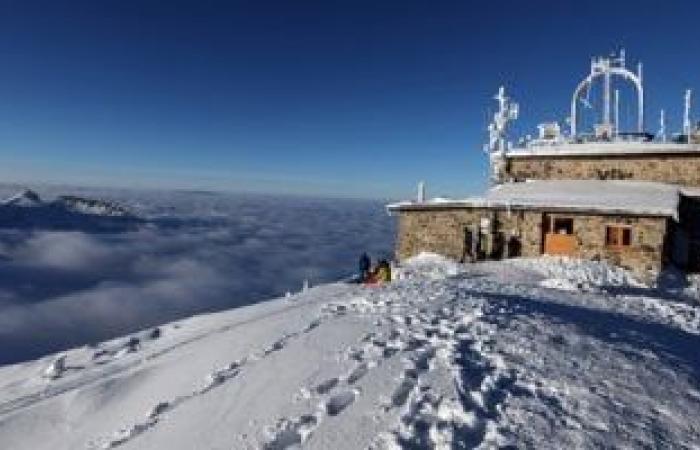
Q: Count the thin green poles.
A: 0